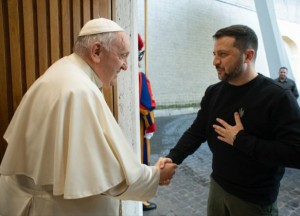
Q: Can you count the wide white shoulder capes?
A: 1